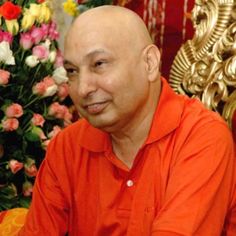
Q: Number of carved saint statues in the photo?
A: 0